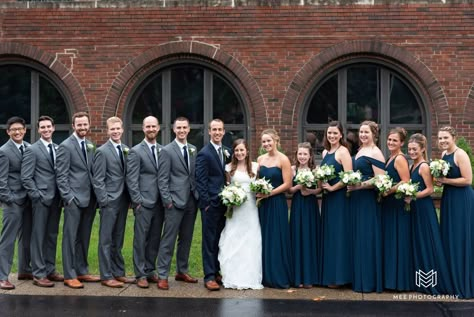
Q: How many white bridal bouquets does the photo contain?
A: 8